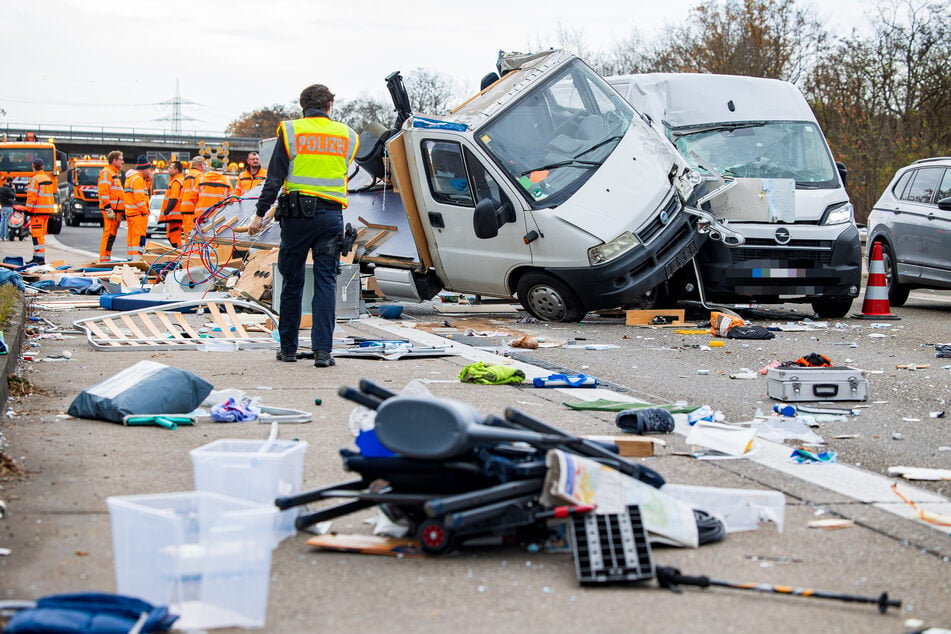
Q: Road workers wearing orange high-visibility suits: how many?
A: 7